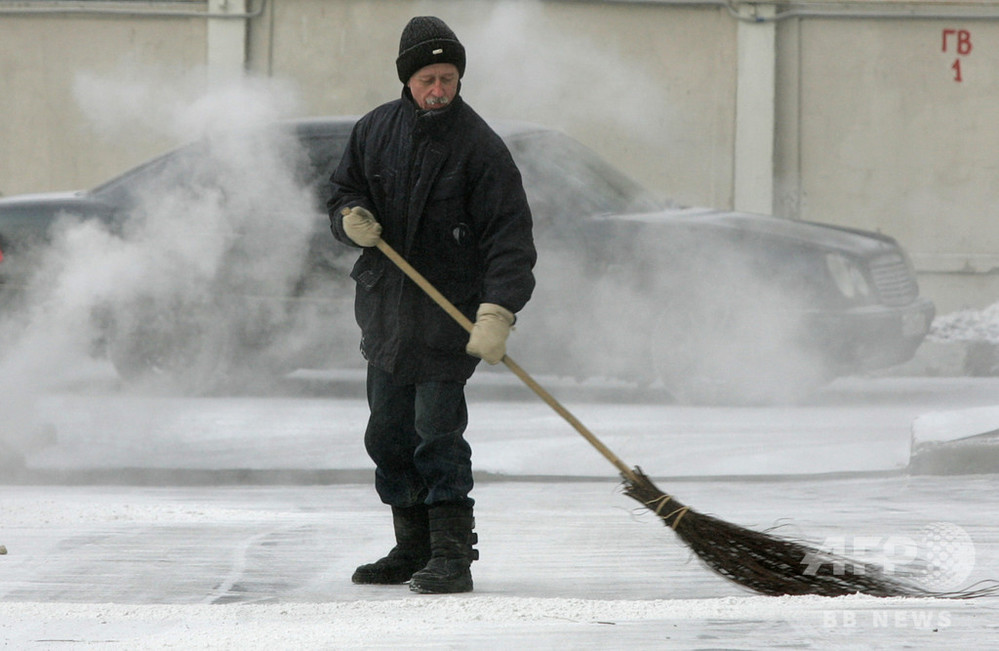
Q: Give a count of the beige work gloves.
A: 2